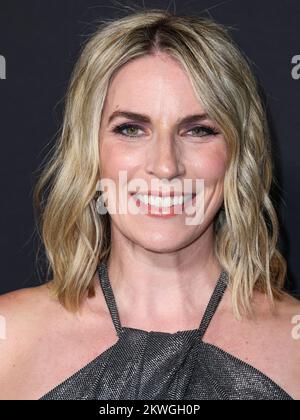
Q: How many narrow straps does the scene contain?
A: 2